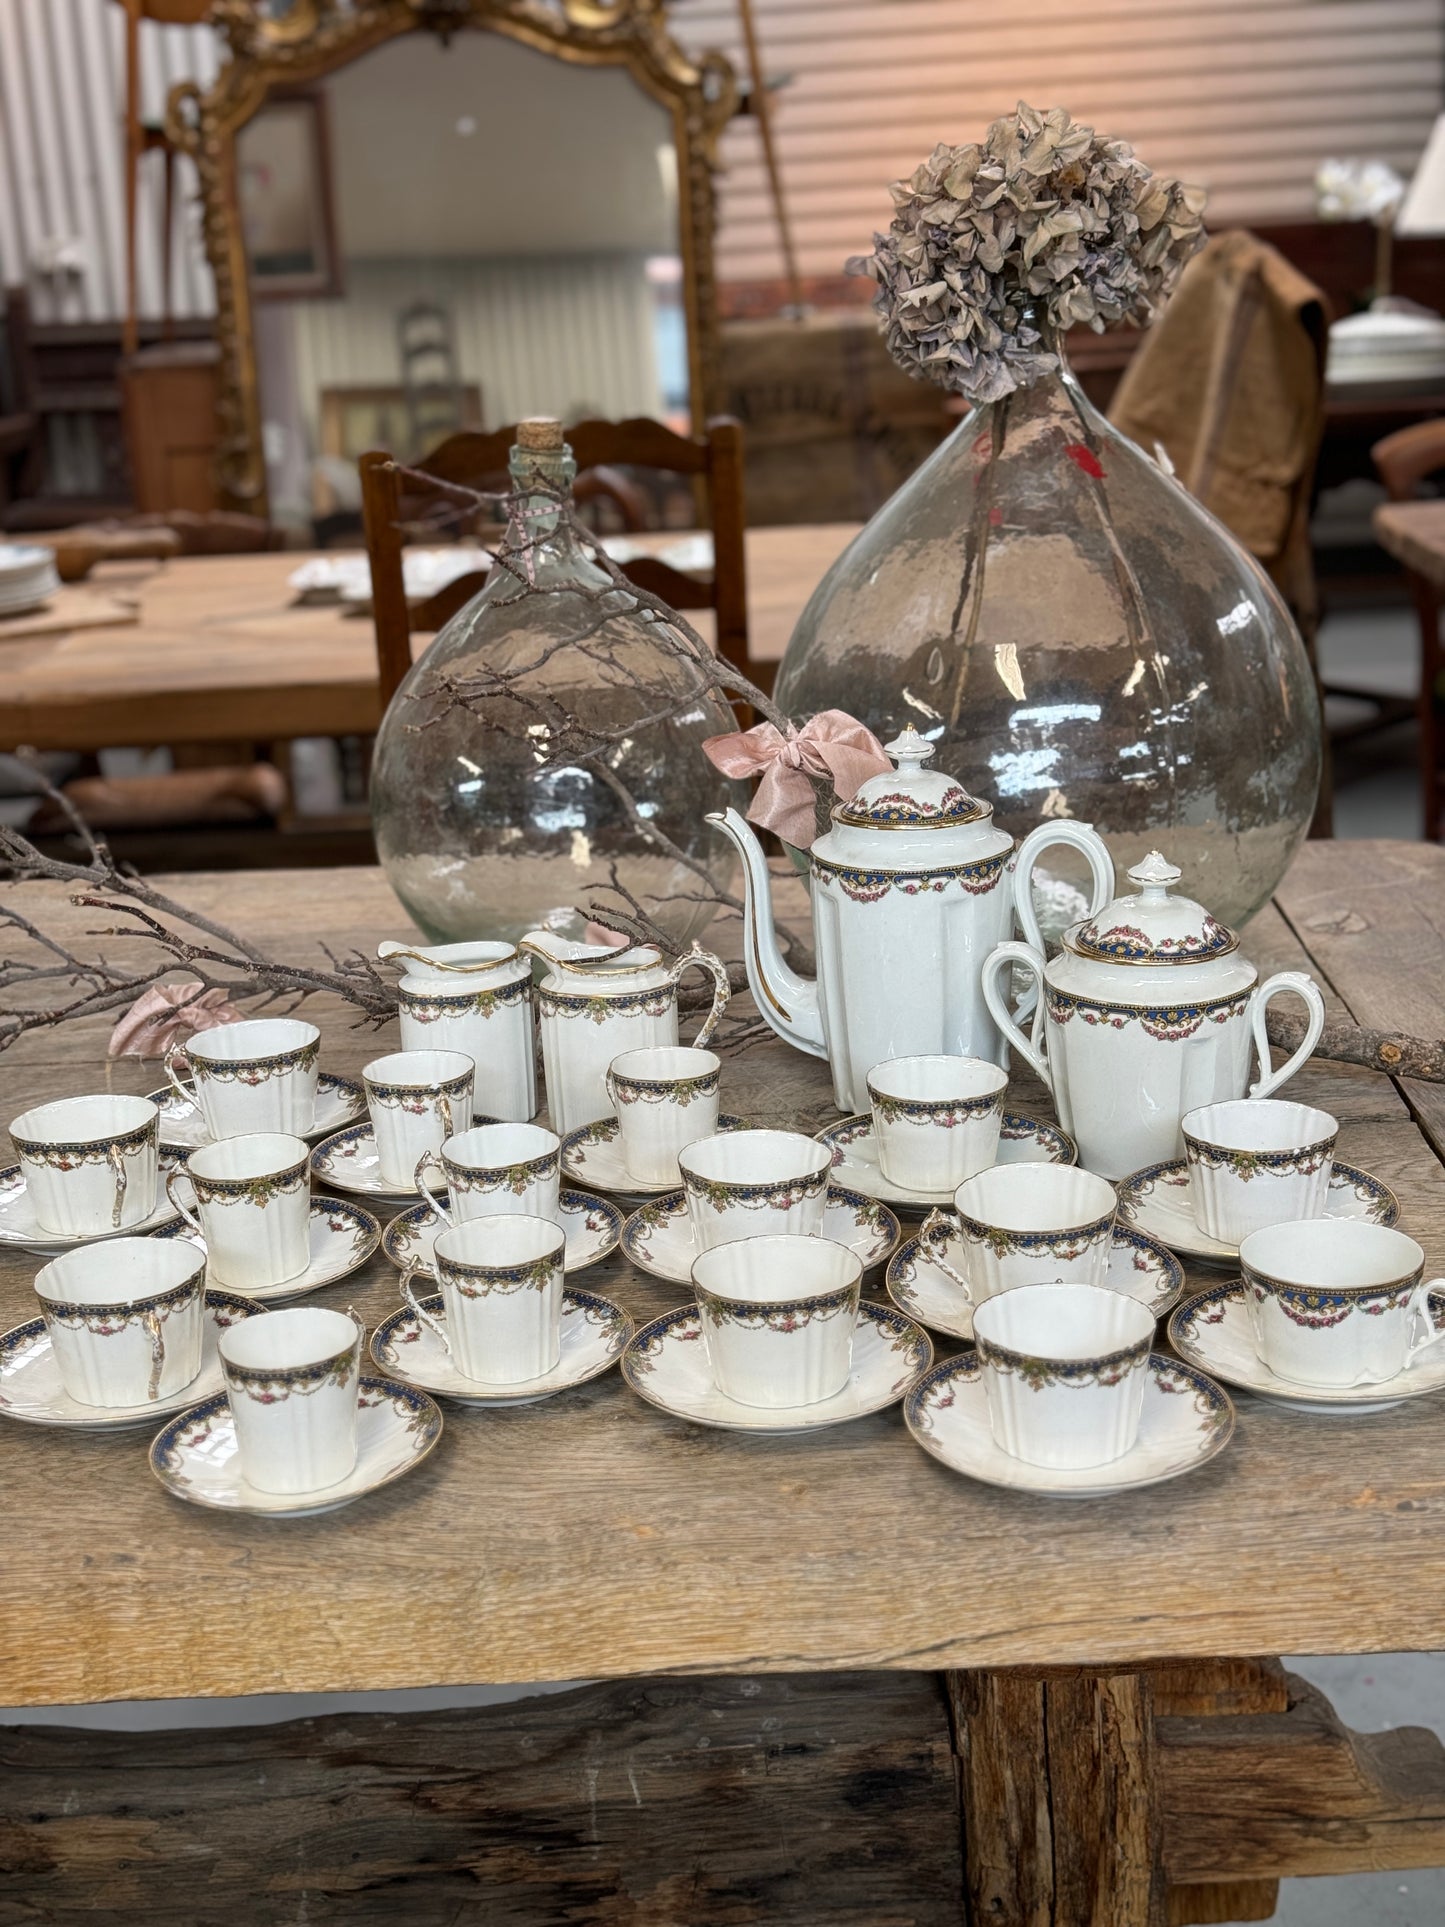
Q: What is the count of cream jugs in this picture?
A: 2